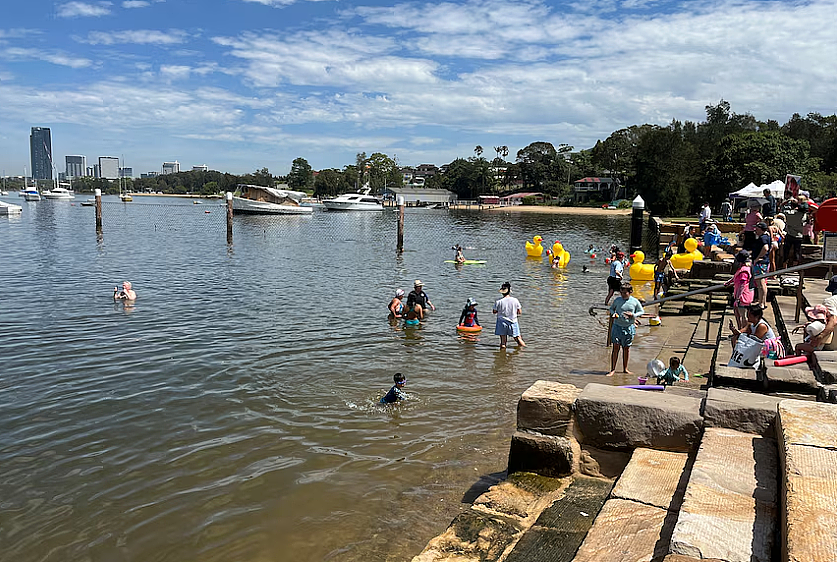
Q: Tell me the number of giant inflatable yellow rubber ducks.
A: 4